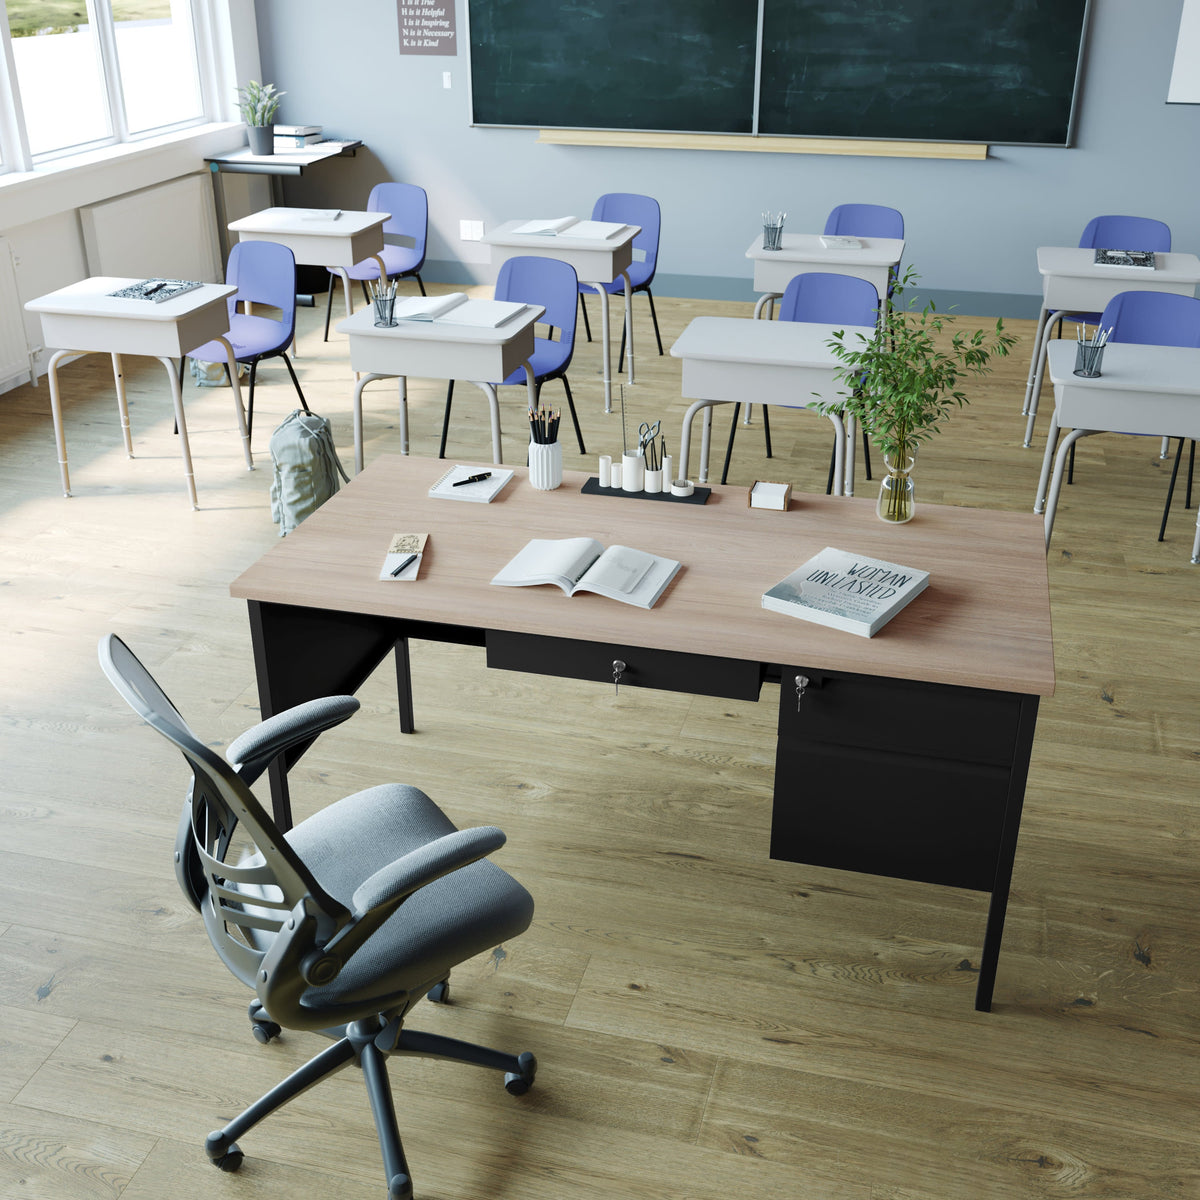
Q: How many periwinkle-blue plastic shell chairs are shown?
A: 8